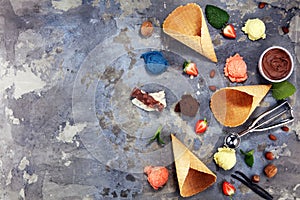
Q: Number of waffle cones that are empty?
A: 3